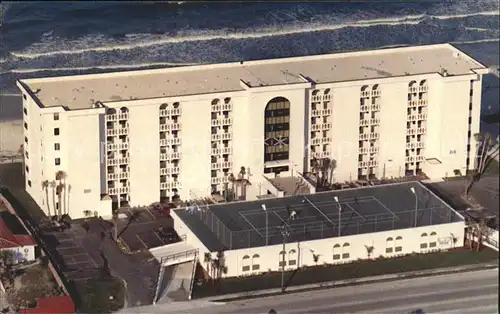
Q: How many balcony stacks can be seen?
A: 6